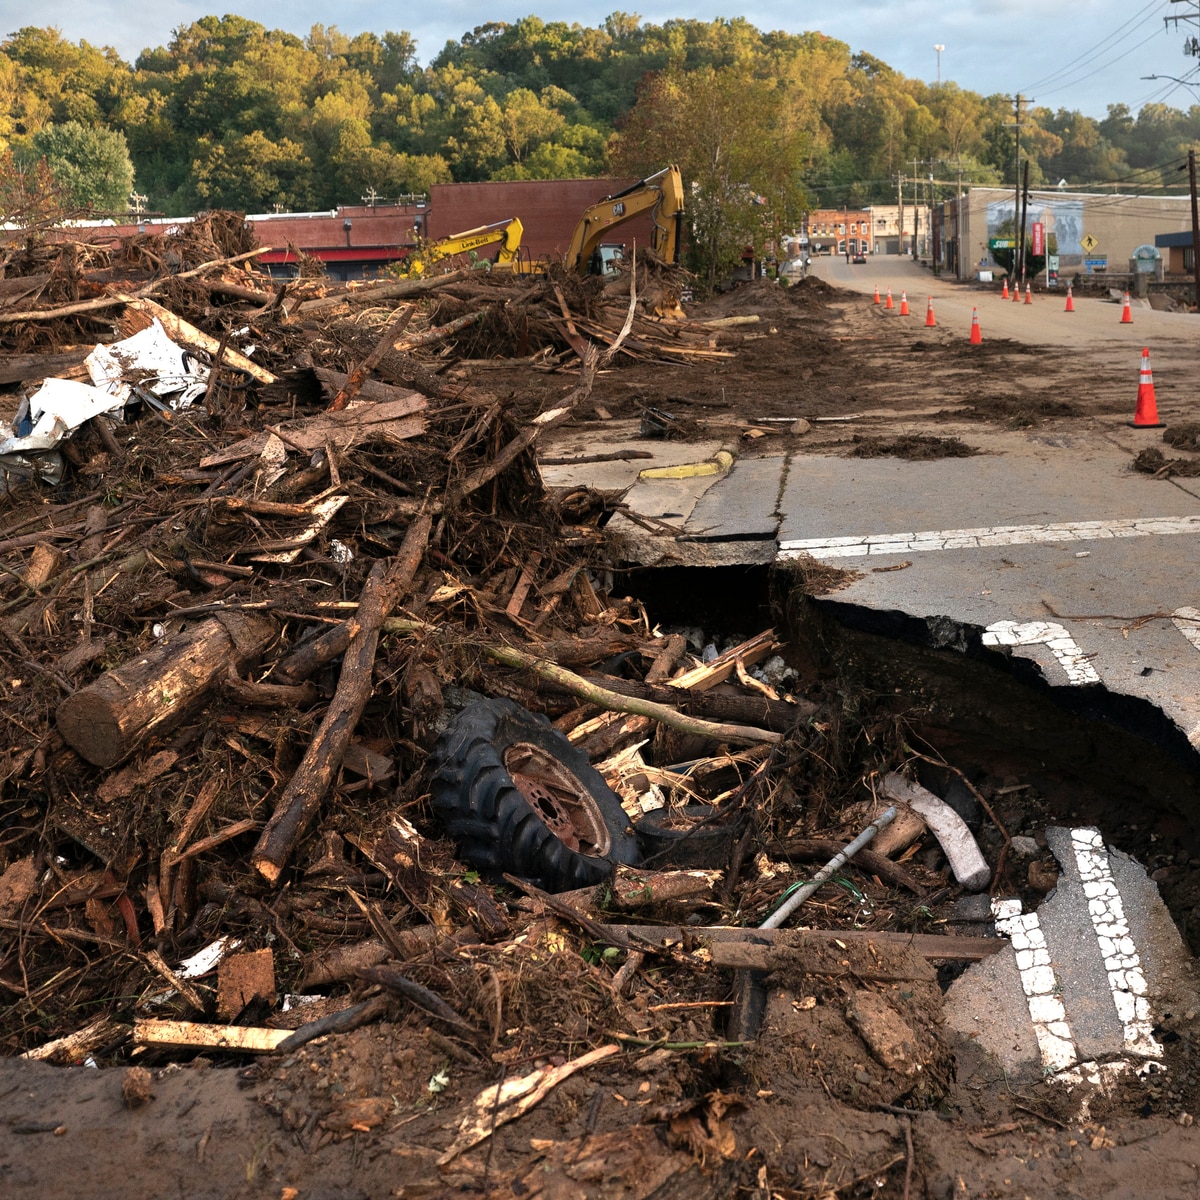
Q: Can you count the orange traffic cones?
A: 11